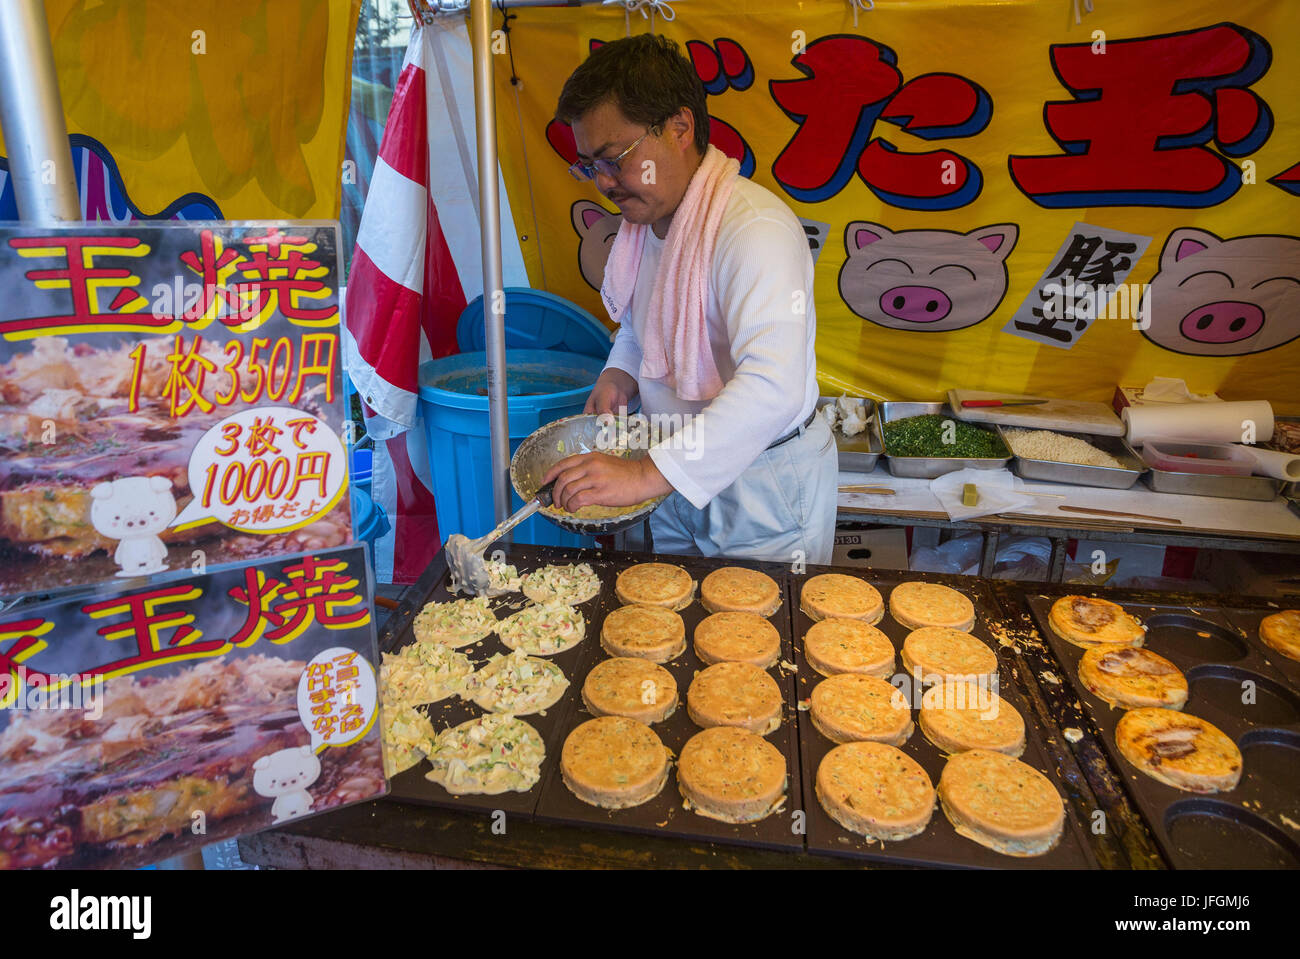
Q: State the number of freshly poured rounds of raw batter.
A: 8